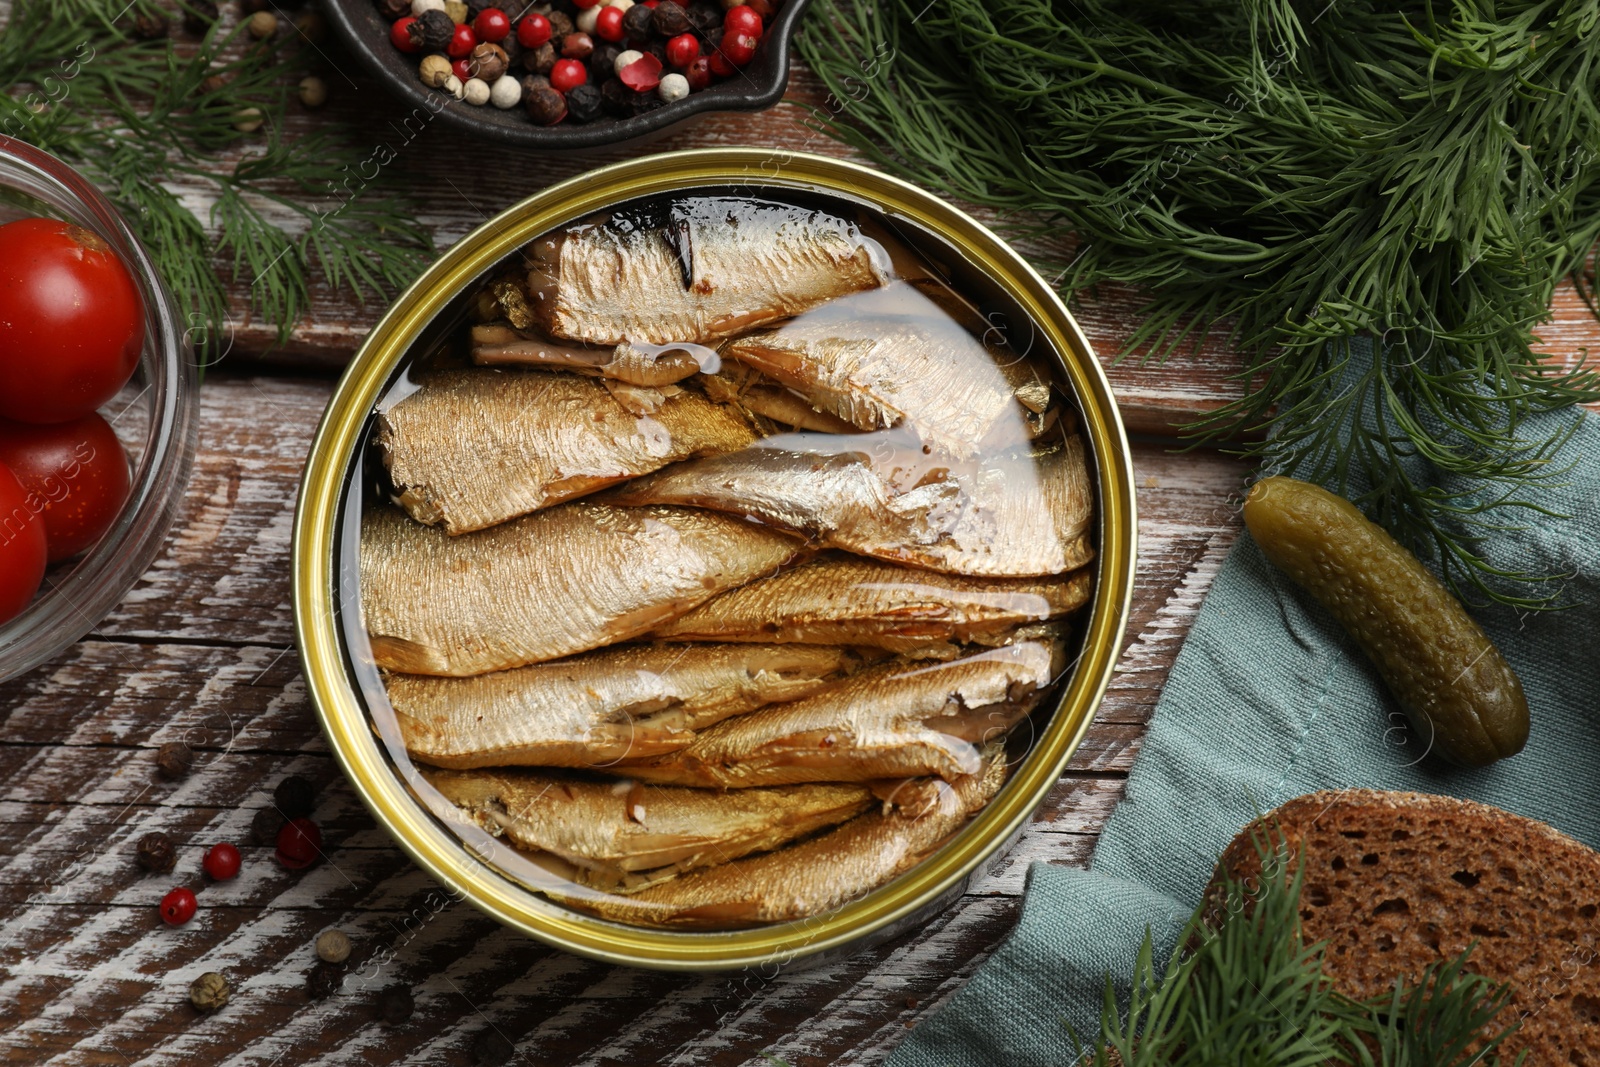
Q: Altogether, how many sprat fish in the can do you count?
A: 10